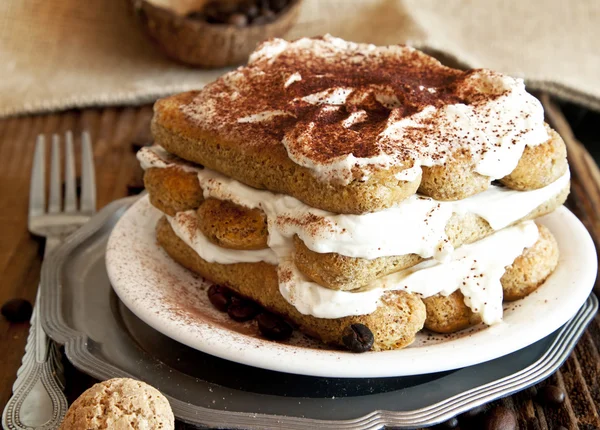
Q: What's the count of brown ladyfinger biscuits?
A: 9